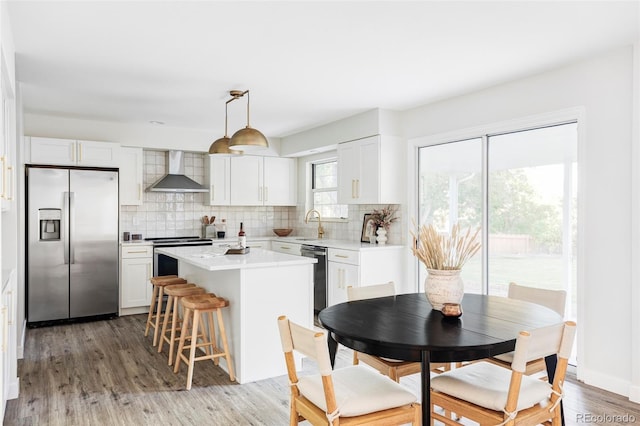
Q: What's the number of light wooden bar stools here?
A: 3